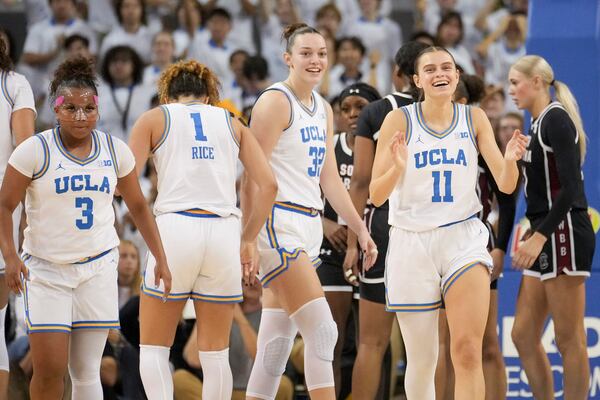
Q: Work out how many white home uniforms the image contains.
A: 5